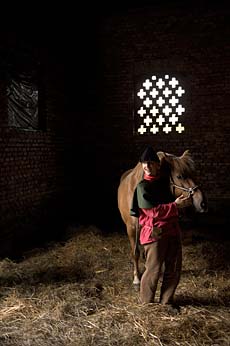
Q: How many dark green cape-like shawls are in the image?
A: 1